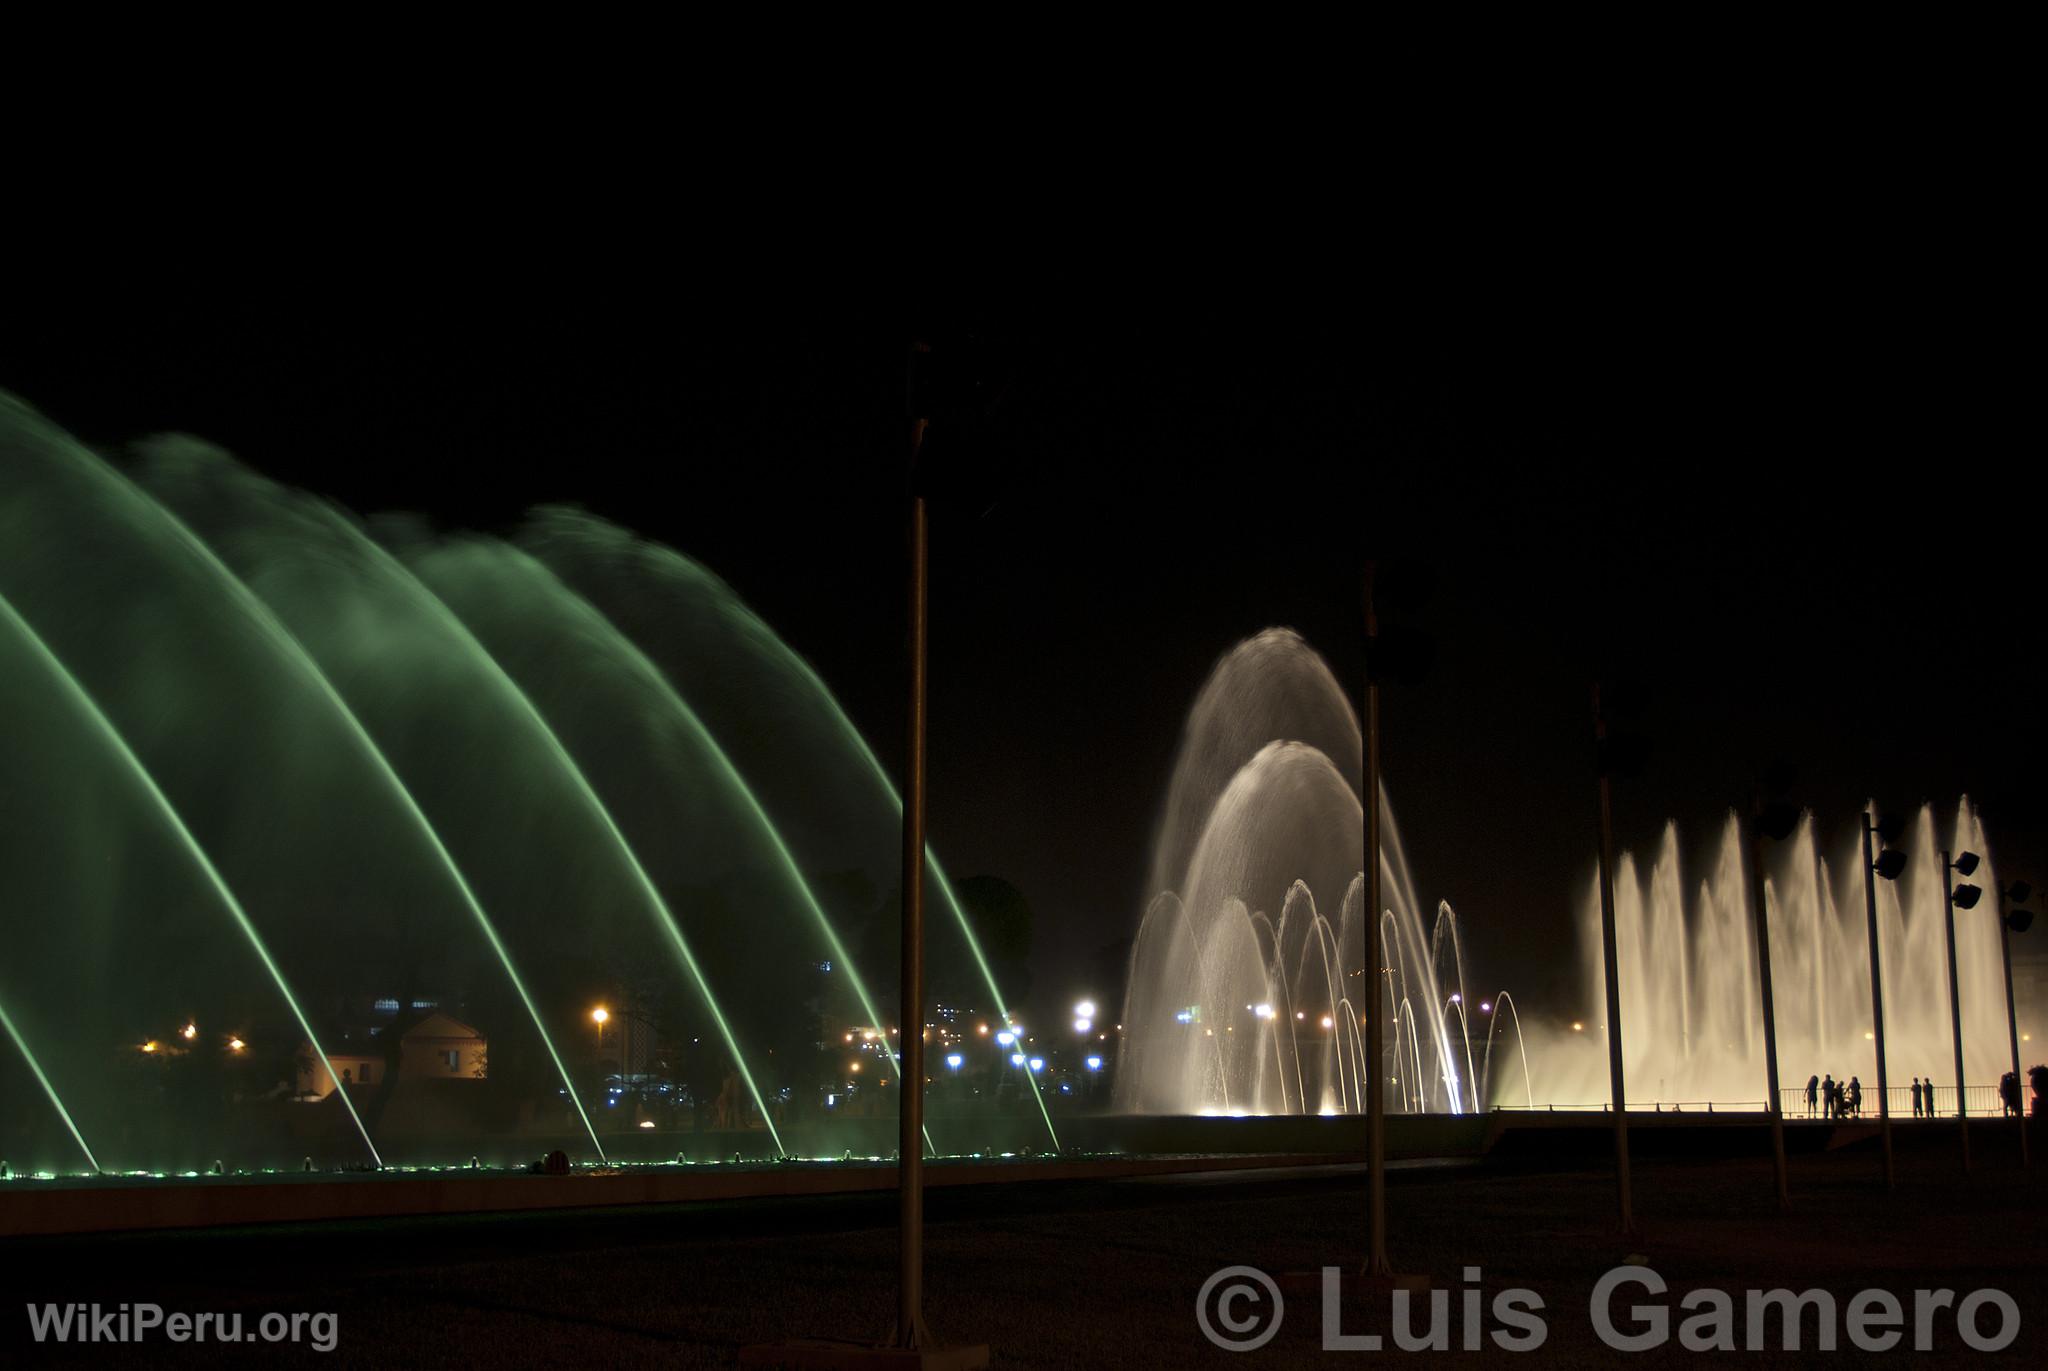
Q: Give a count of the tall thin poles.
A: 7